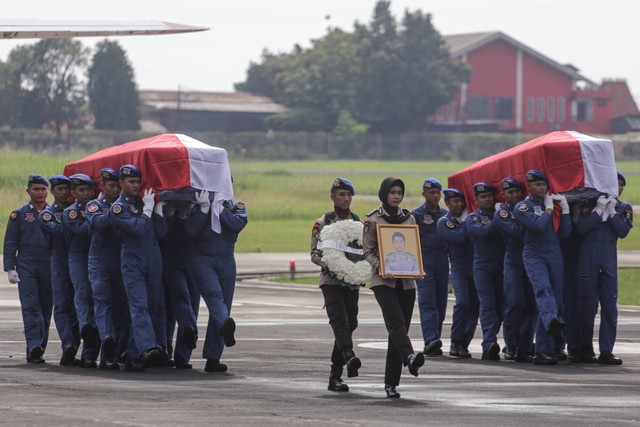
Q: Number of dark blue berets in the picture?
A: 12